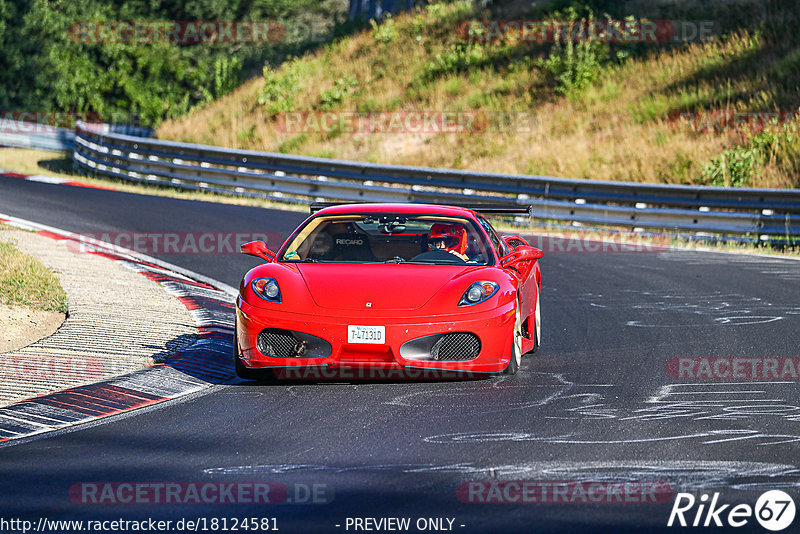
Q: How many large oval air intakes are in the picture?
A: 2